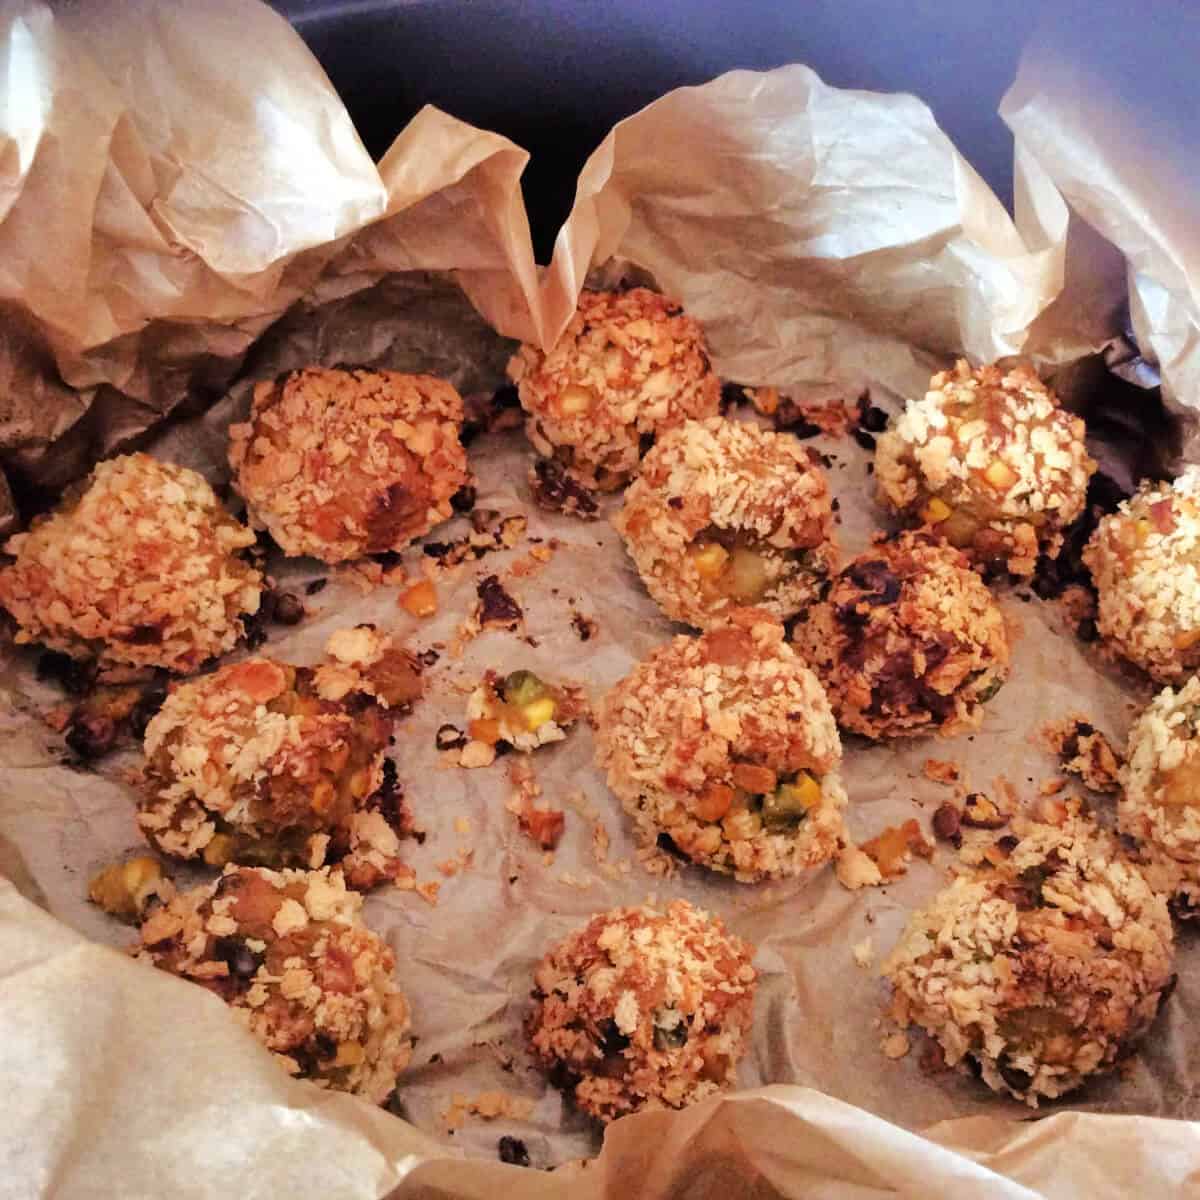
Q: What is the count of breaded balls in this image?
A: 13